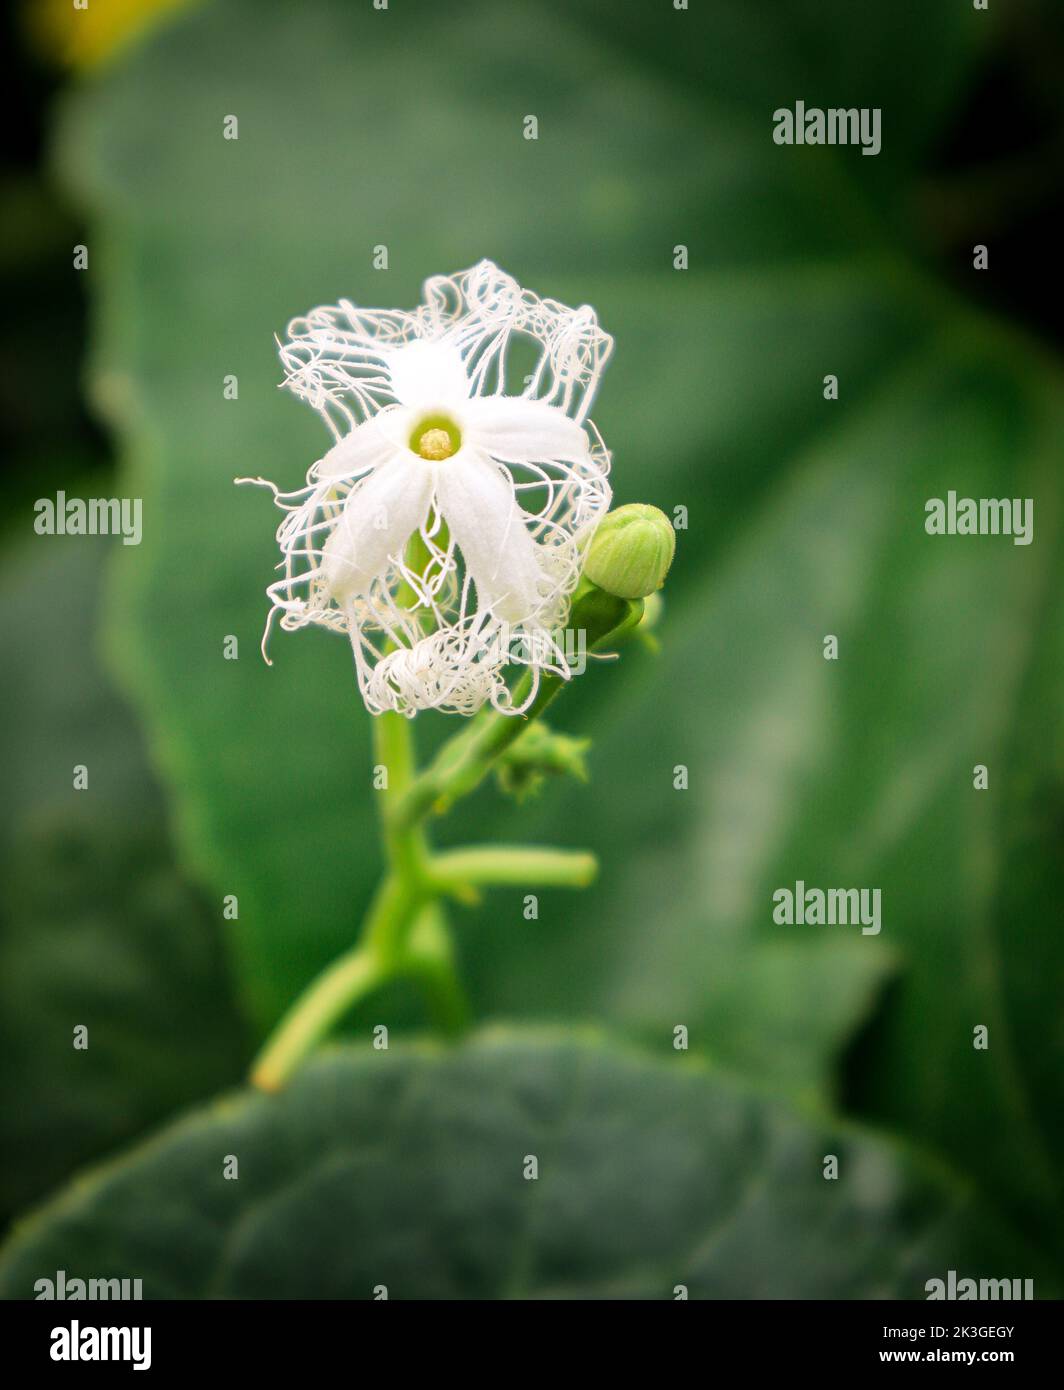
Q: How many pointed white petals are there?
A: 5